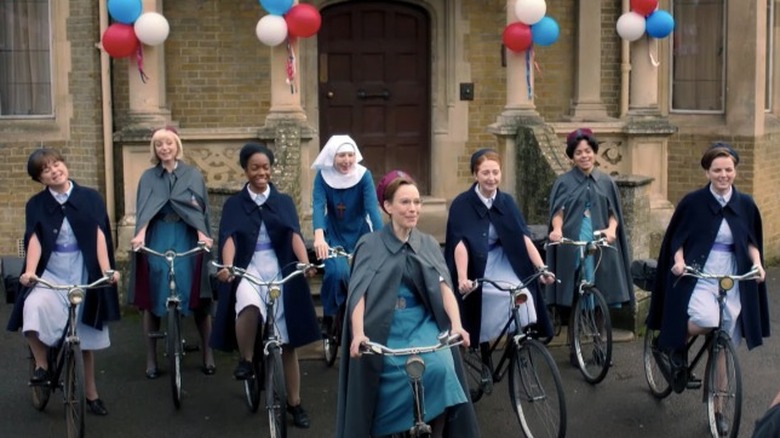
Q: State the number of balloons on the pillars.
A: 12